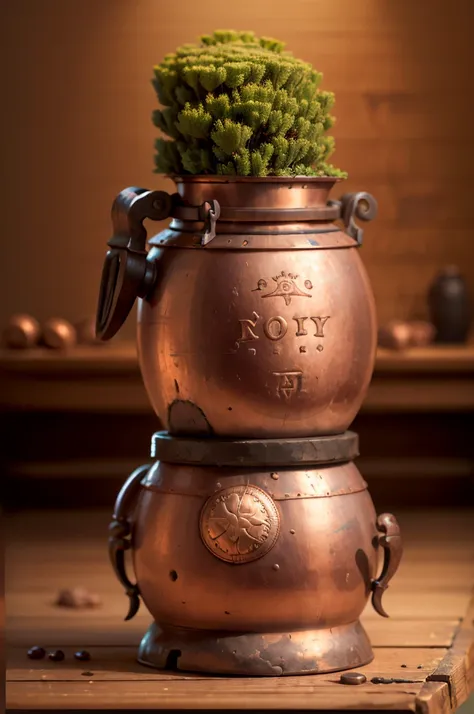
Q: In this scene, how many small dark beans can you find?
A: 3